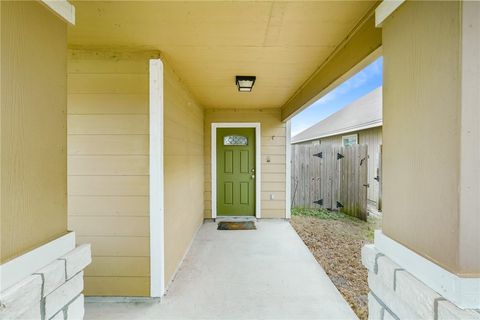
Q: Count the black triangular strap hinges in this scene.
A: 4